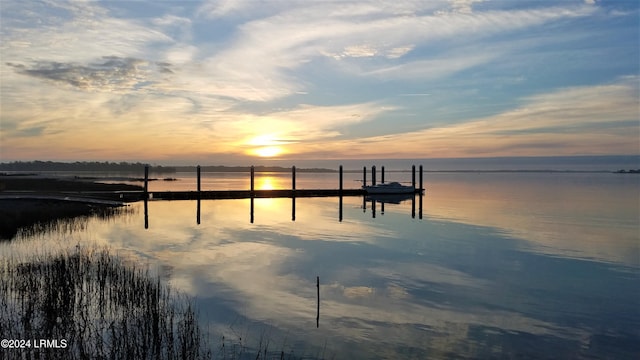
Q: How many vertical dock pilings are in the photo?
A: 10